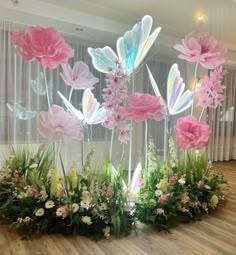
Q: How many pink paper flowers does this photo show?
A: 6